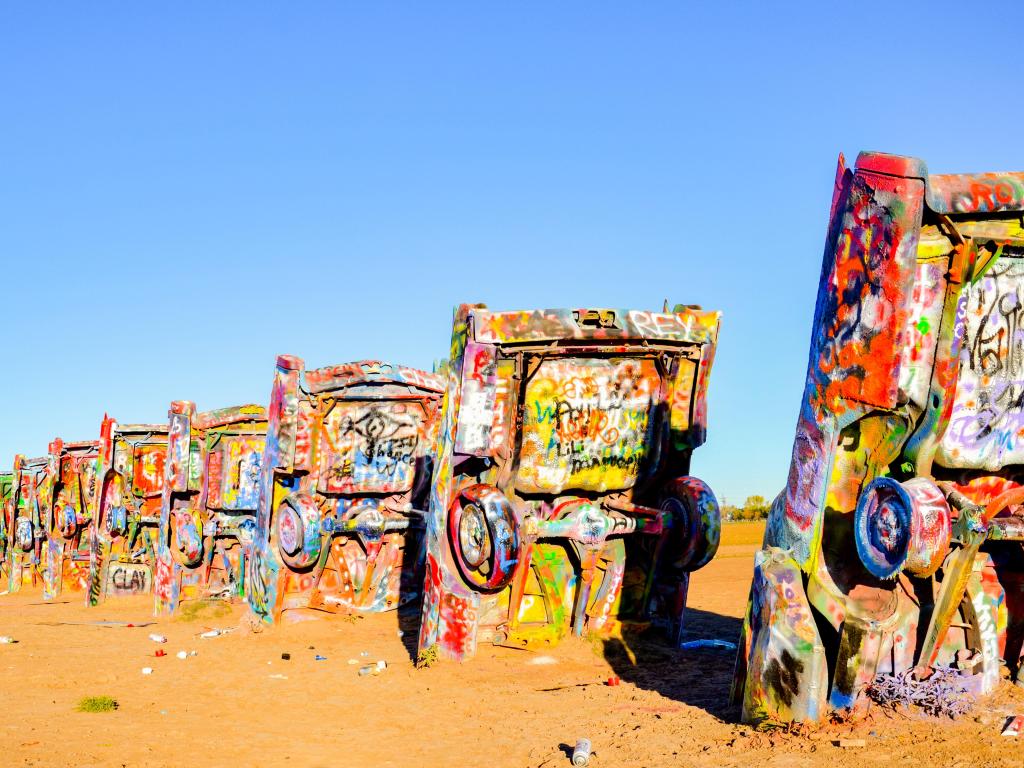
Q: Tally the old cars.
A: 8